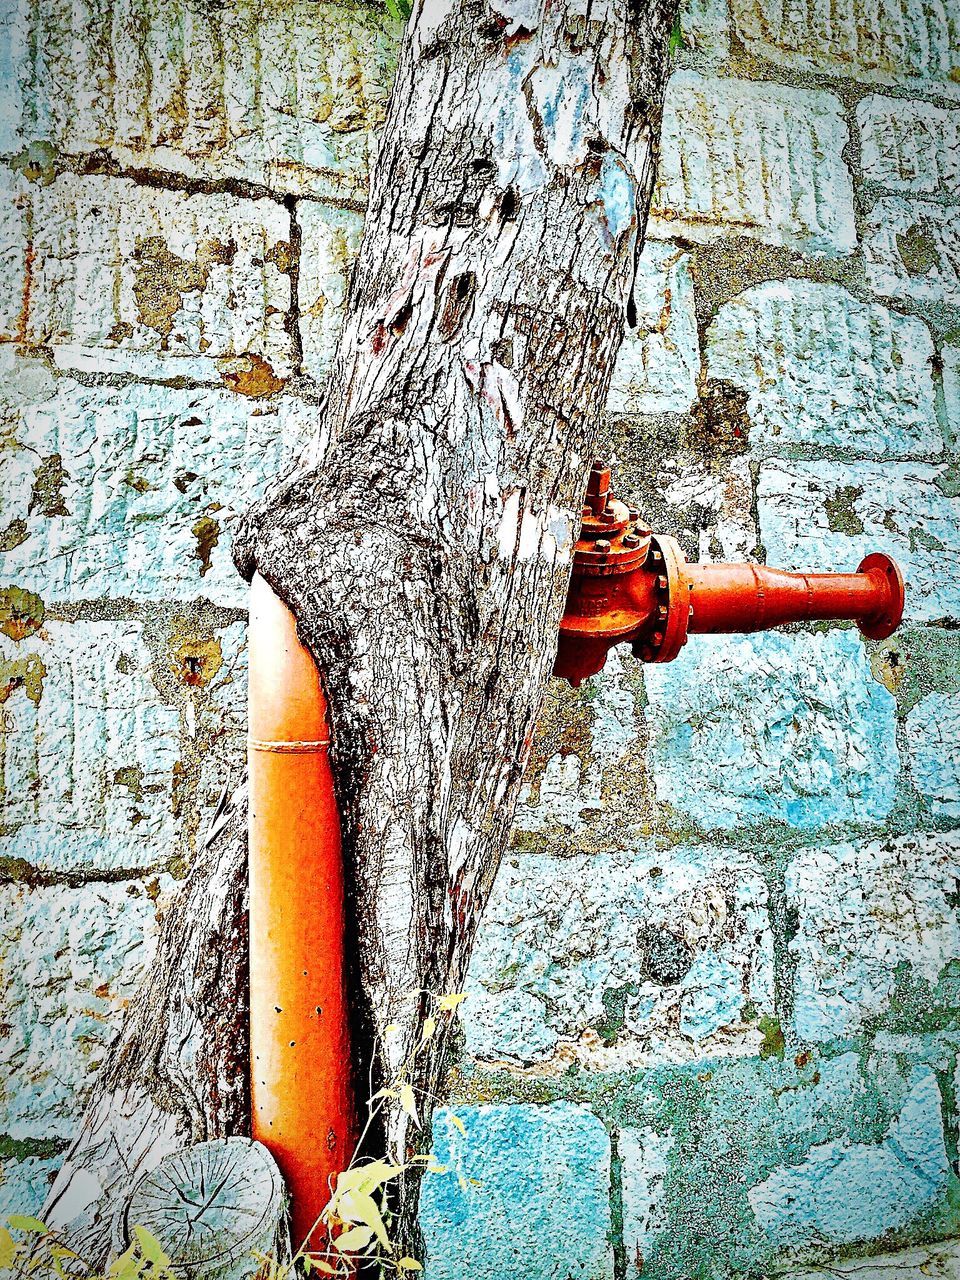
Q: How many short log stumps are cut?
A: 1